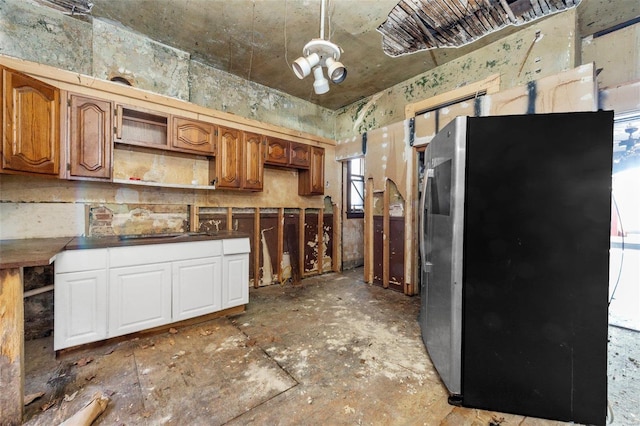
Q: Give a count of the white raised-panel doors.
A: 4